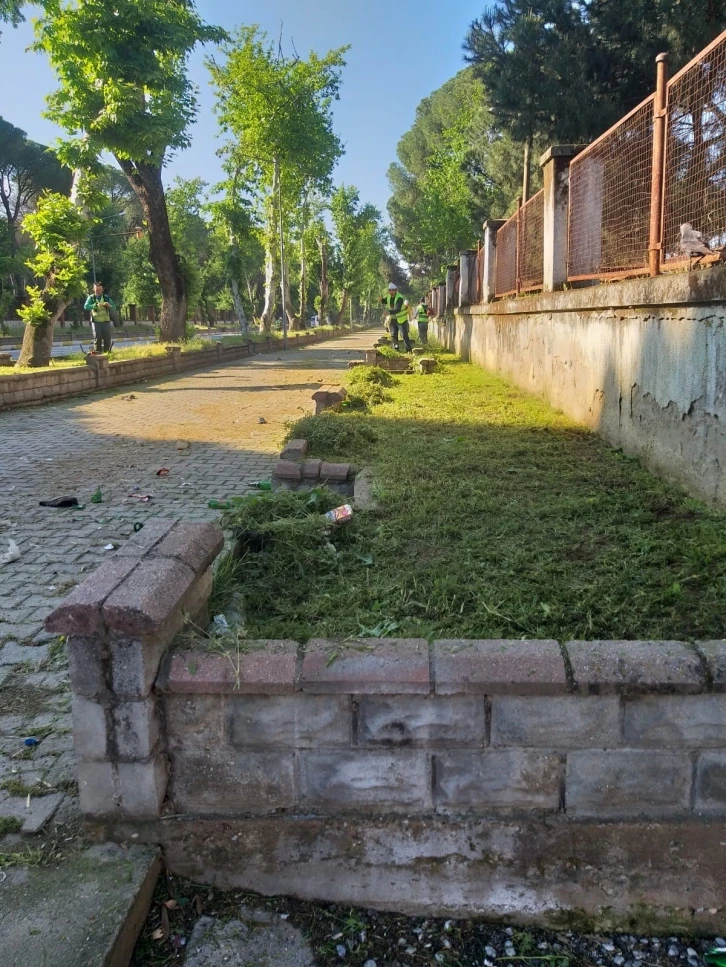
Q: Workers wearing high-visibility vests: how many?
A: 3